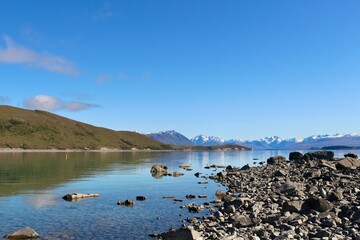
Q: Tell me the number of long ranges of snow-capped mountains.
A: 1